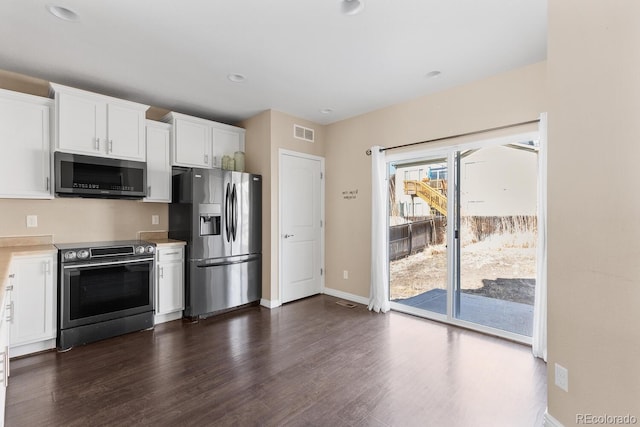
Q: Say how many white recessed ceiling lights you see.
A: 5